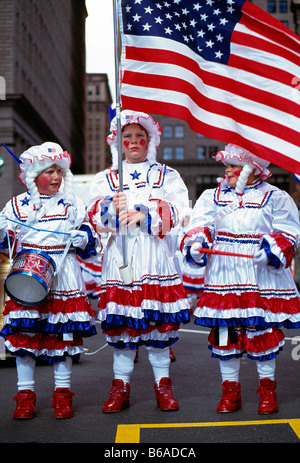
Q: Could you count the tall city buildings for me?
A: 3